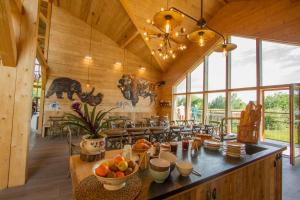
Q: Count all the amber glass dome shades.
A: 3